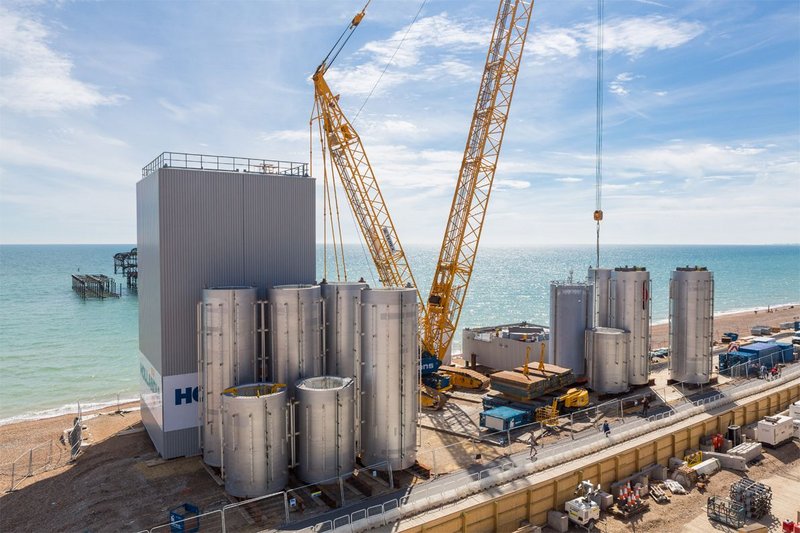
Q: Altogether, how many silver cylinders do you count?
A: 11